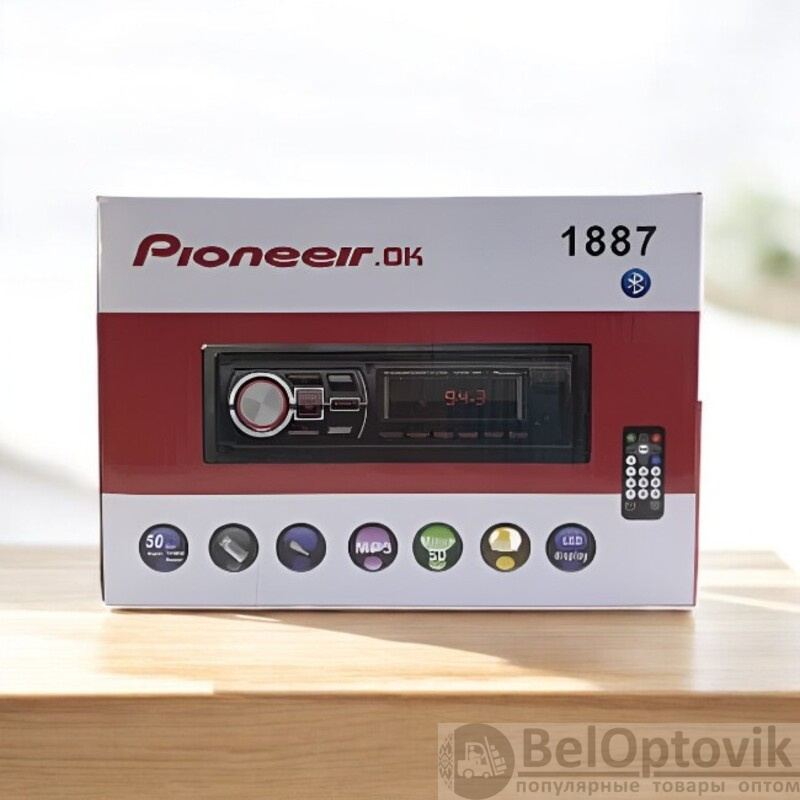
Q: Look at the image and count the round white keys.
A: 11